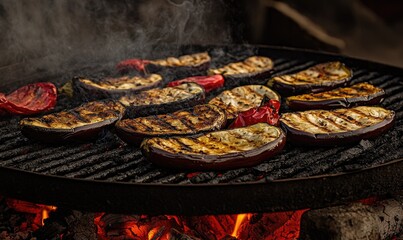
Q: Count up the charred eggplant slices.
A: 11